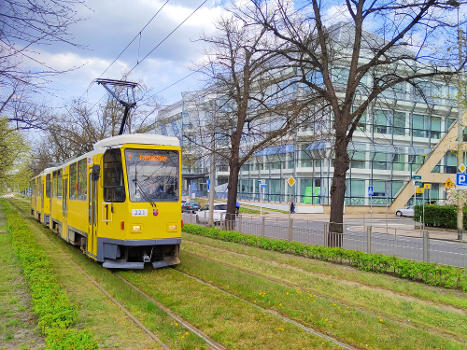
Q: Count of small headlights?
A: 2